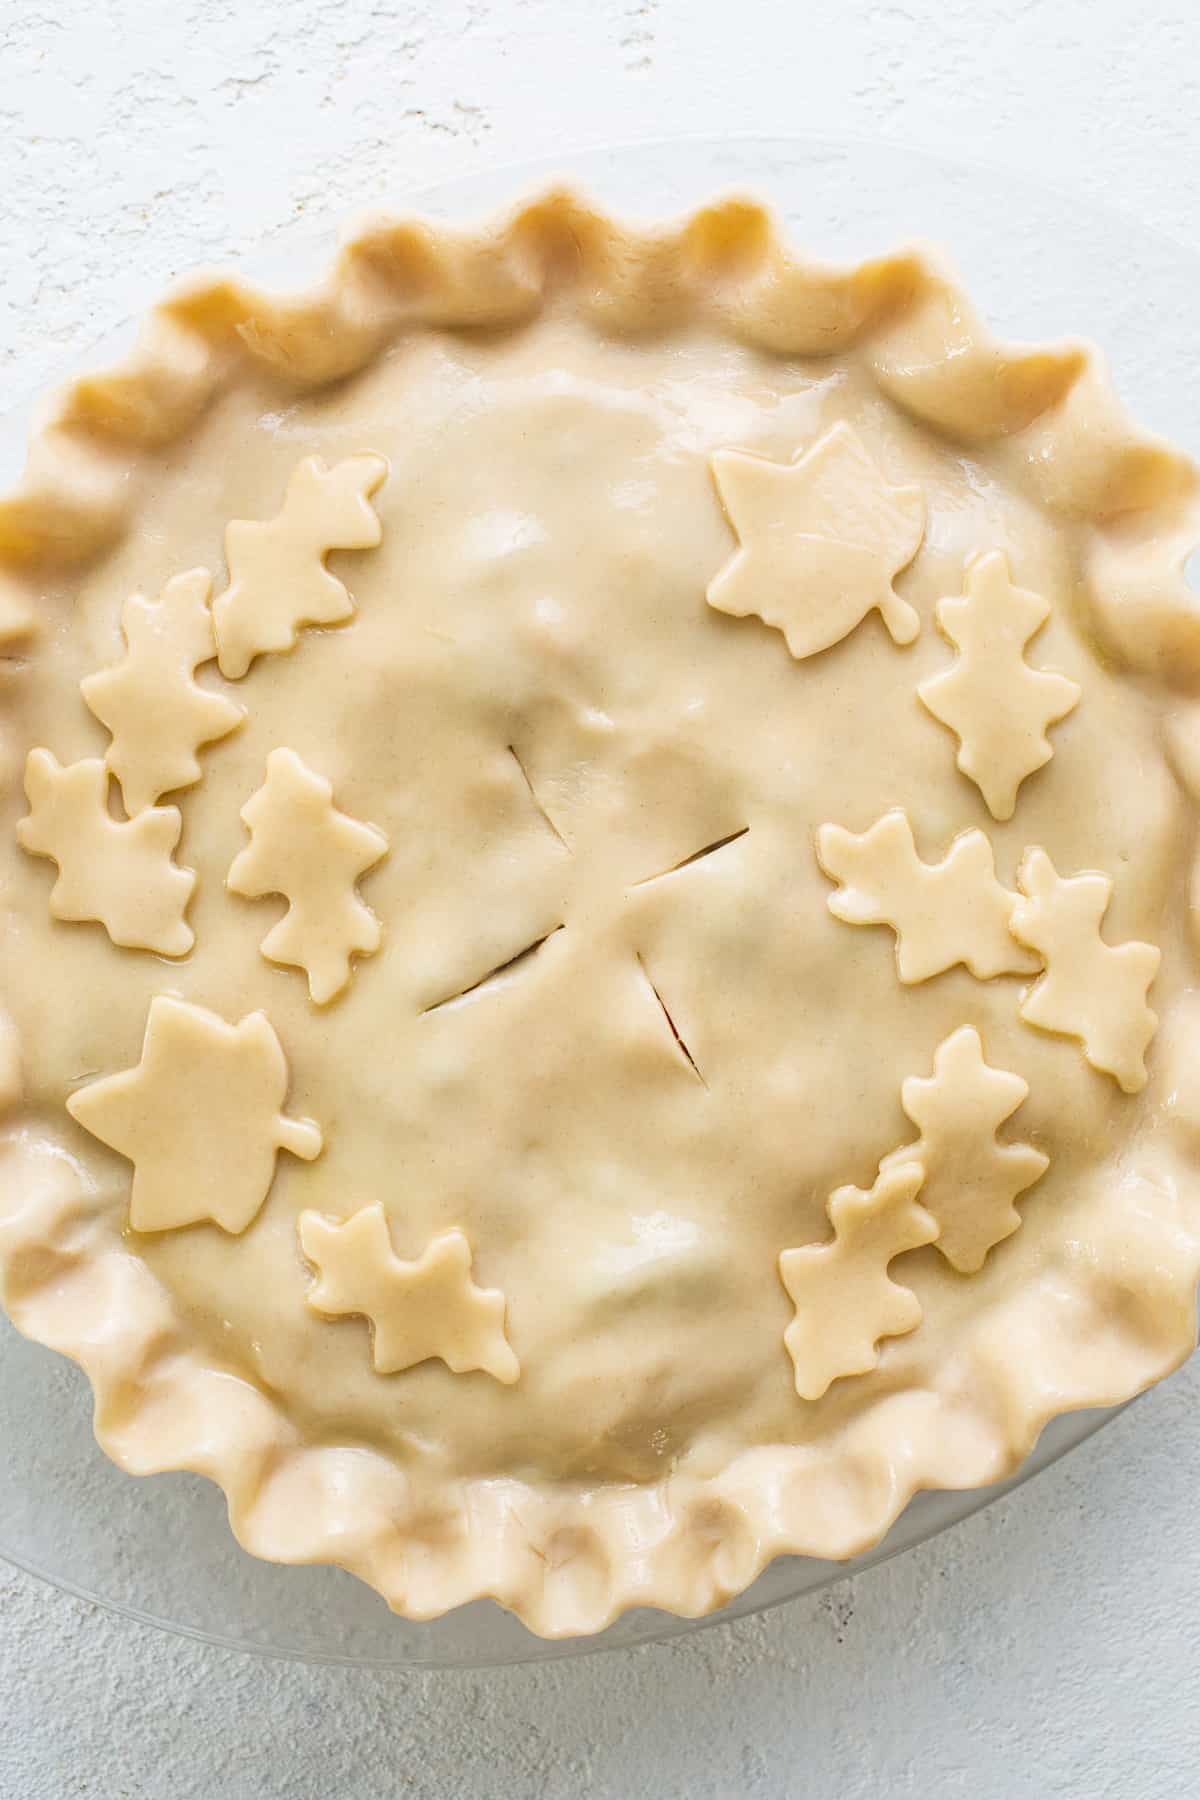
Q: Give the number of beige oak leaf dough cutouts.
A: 10